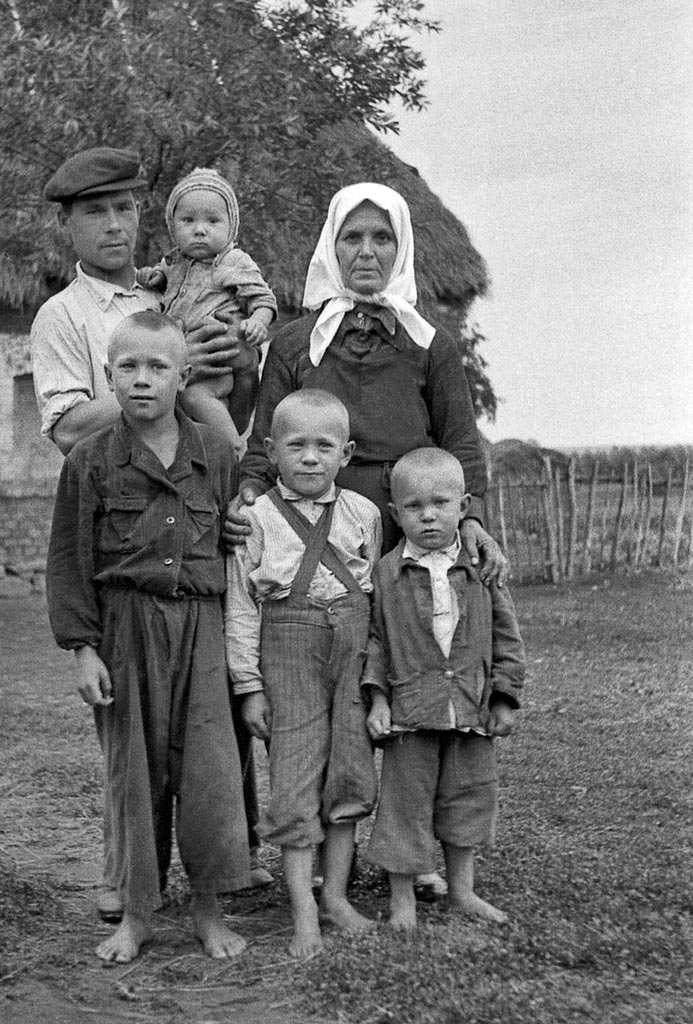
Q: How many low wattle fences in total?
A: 1